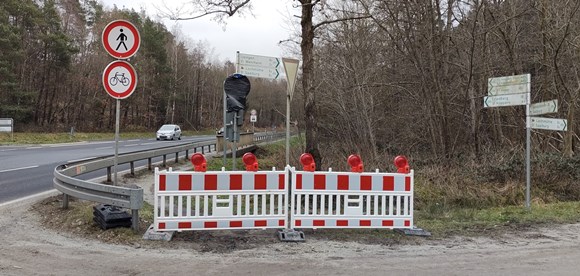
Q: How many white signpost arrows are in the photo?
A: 7